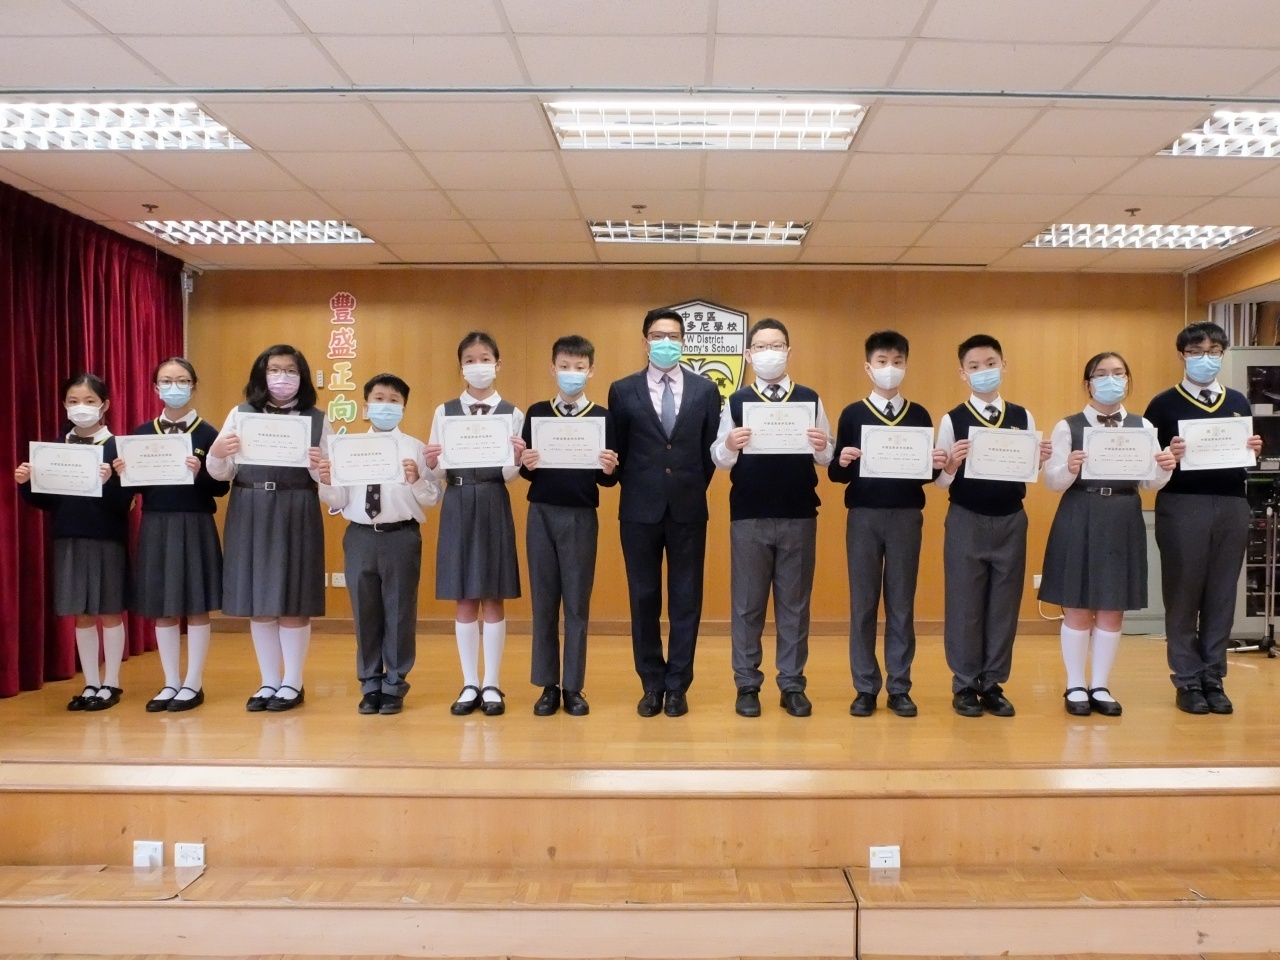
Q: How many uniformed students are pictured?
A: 11